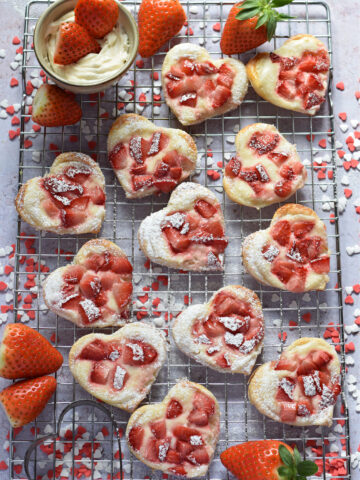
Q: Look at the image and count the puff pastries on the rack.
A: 12